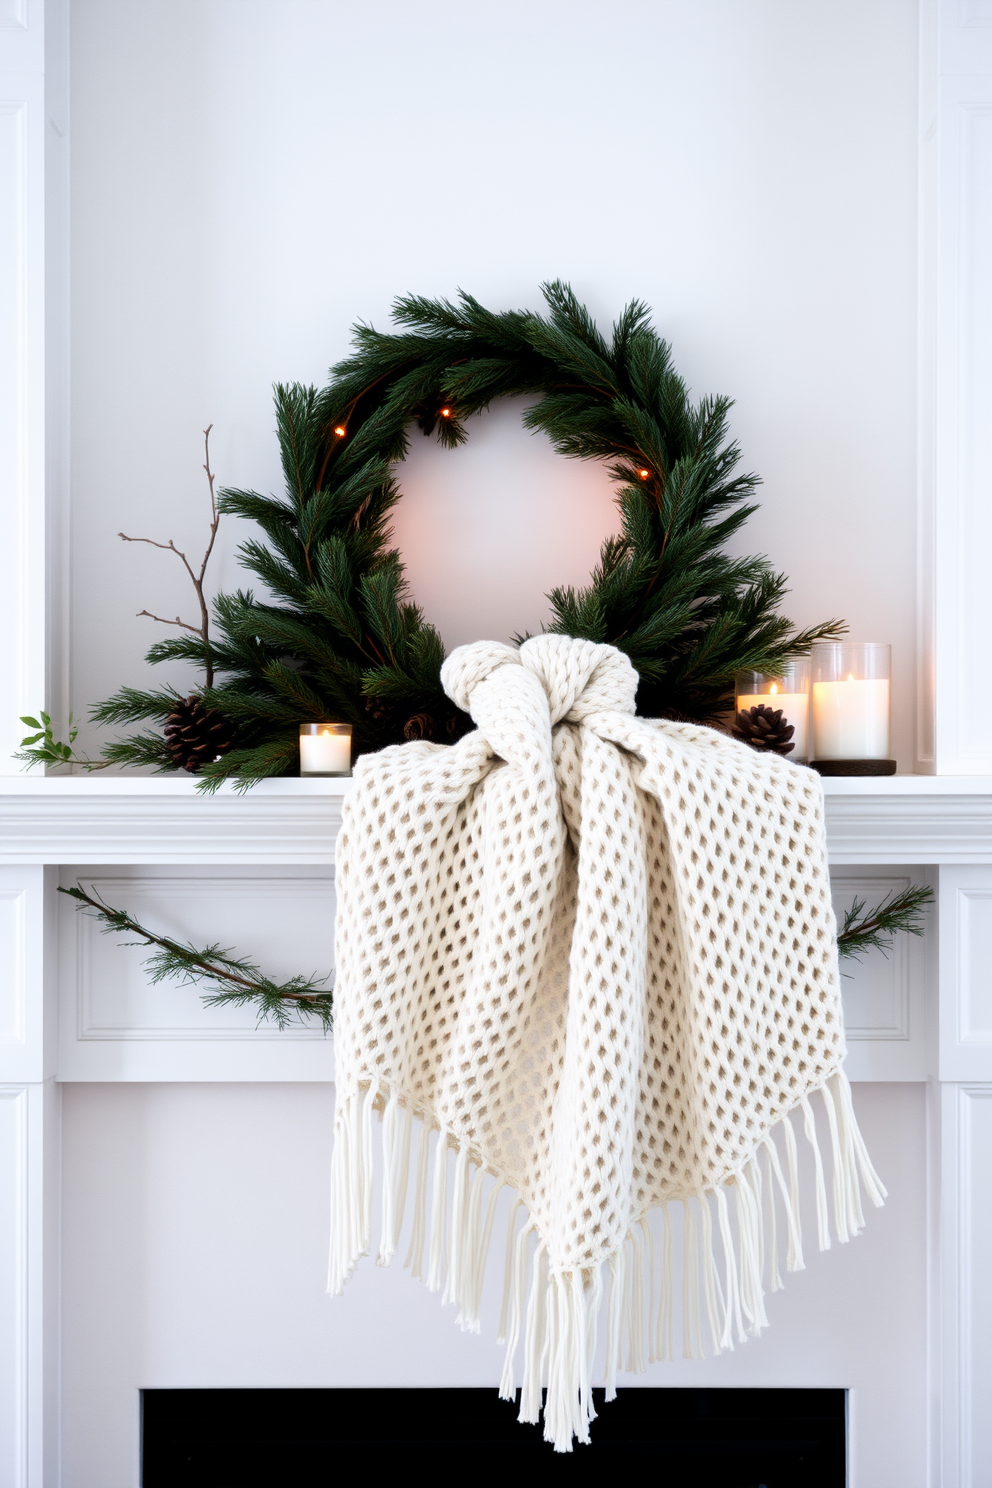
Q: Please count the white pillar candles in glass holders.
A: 3